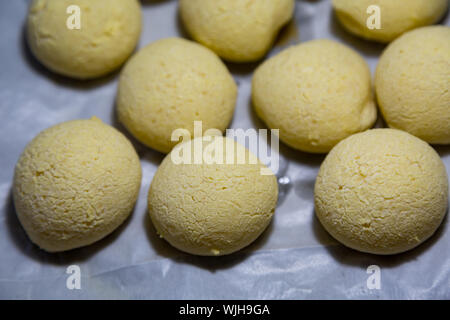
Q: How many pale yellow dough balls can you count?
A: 9